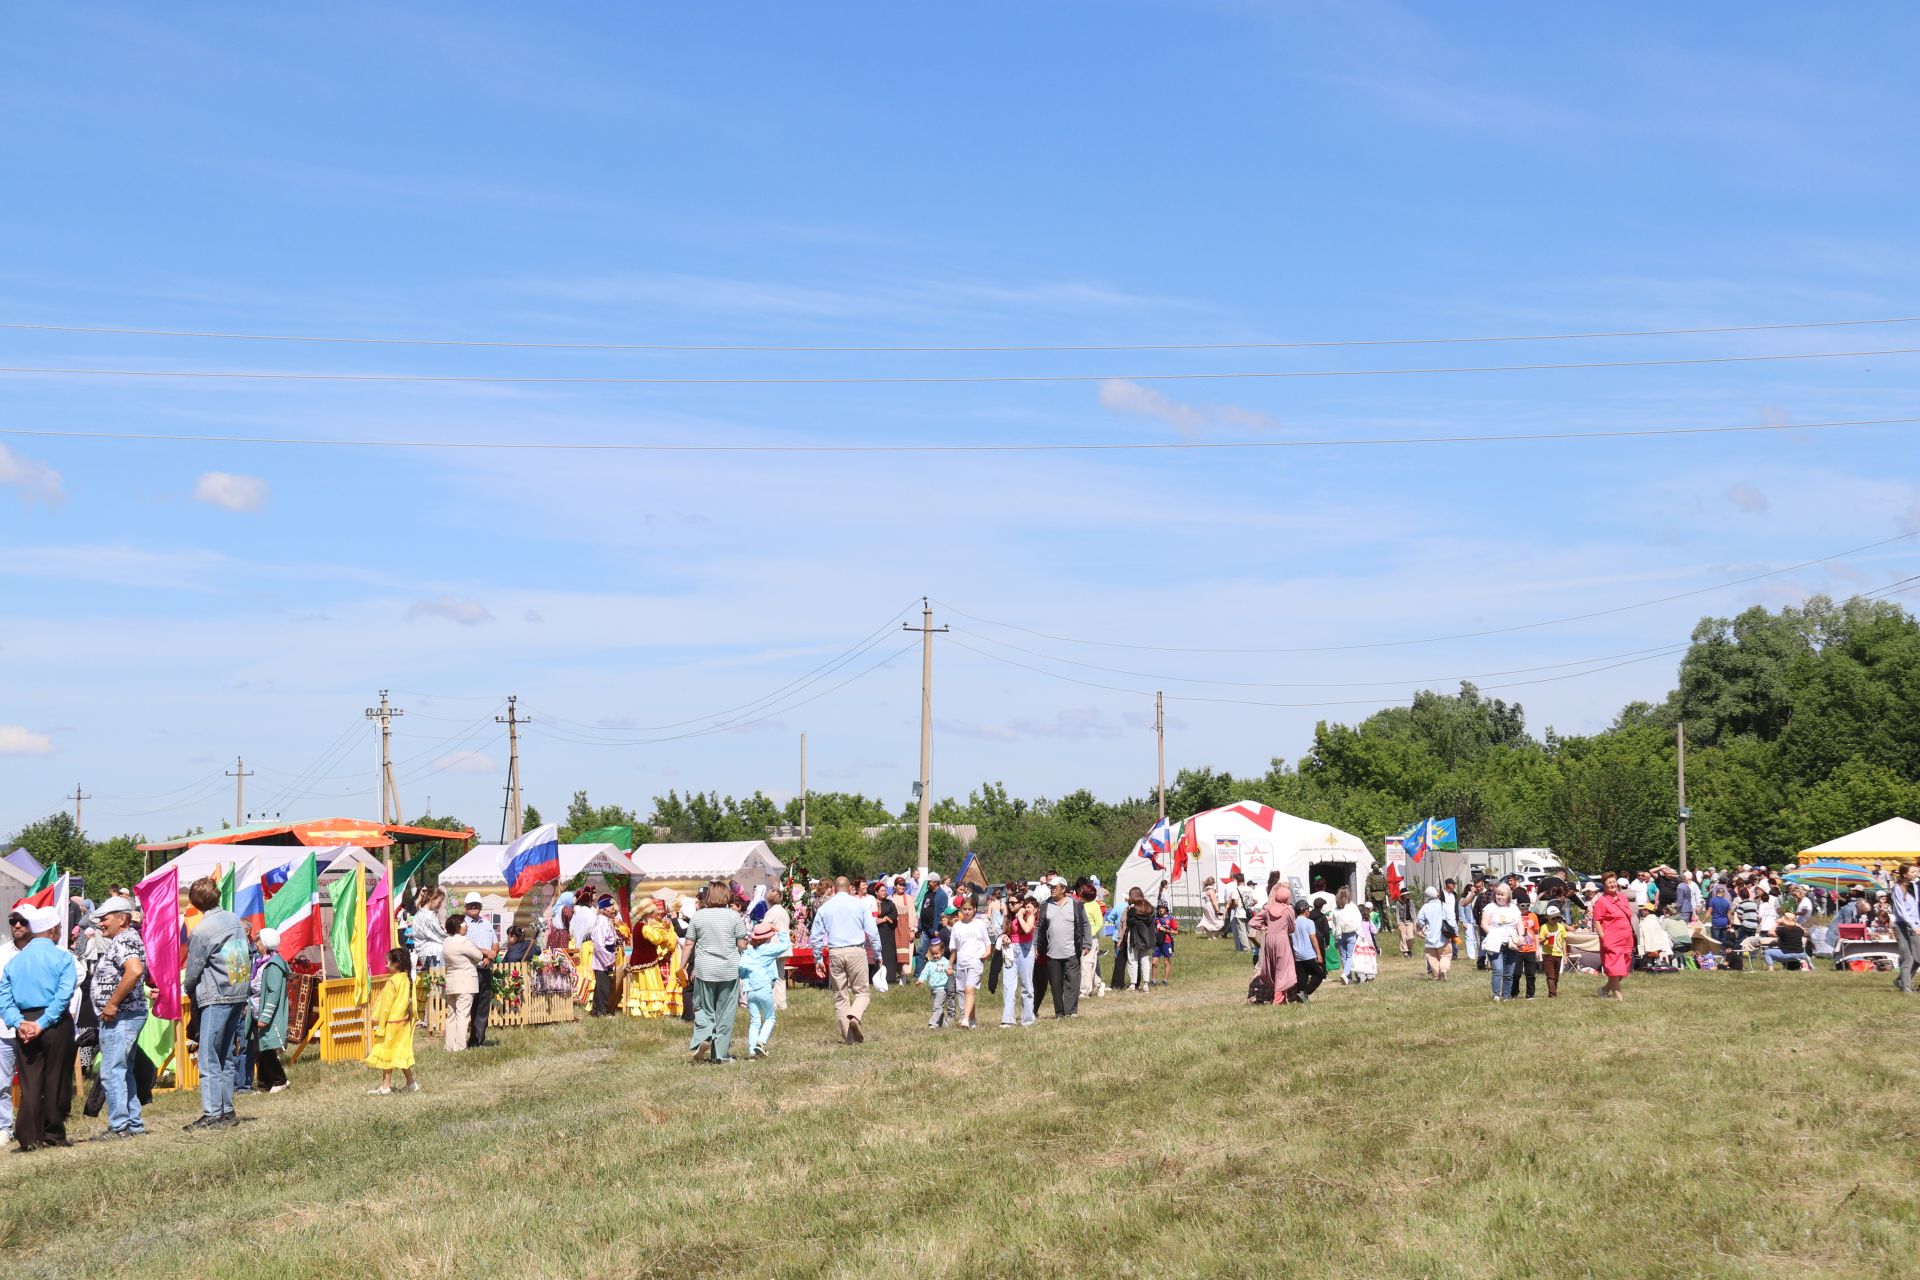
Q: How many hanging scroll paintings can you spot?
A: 0